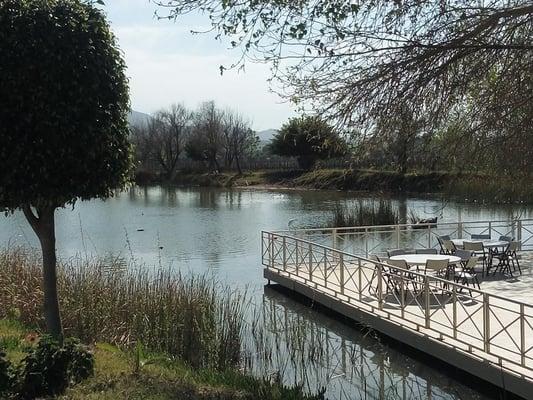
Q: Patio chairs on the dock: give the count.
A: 13